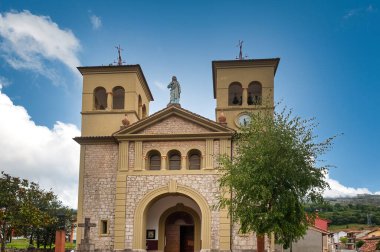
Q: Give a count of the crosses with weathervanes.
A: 2